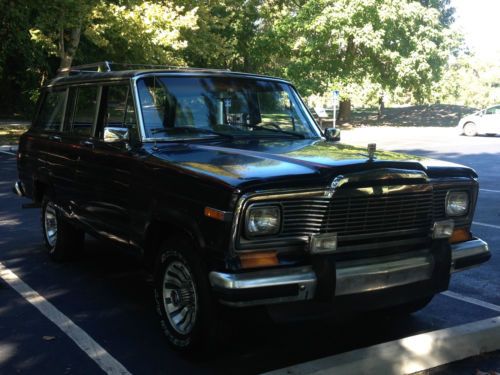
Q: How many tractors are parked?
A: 0